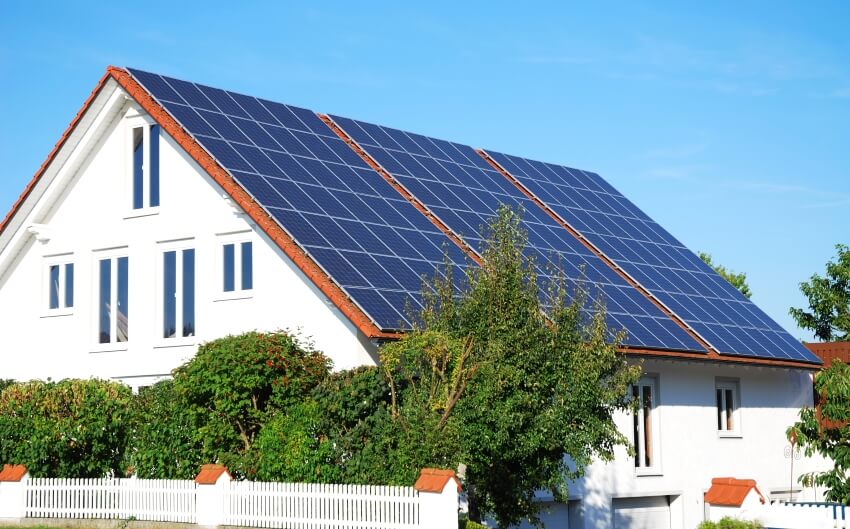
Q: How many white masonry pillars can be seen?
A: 4